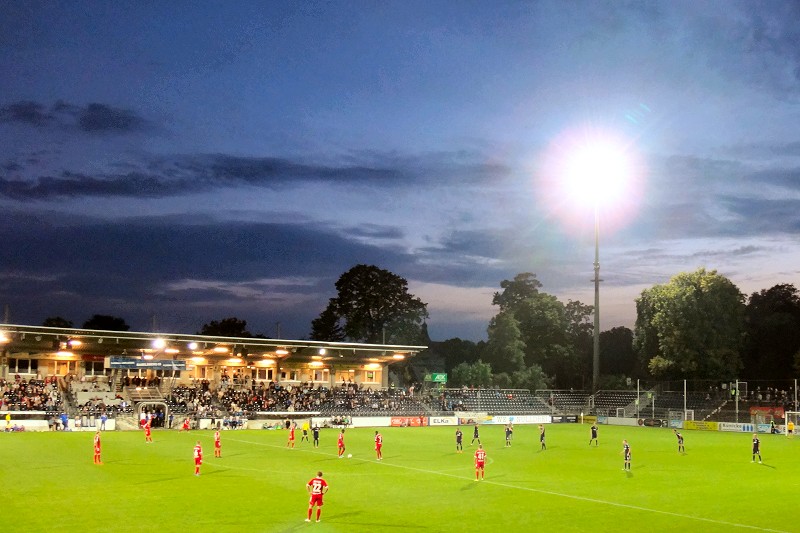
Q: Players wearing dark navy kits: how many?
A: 10